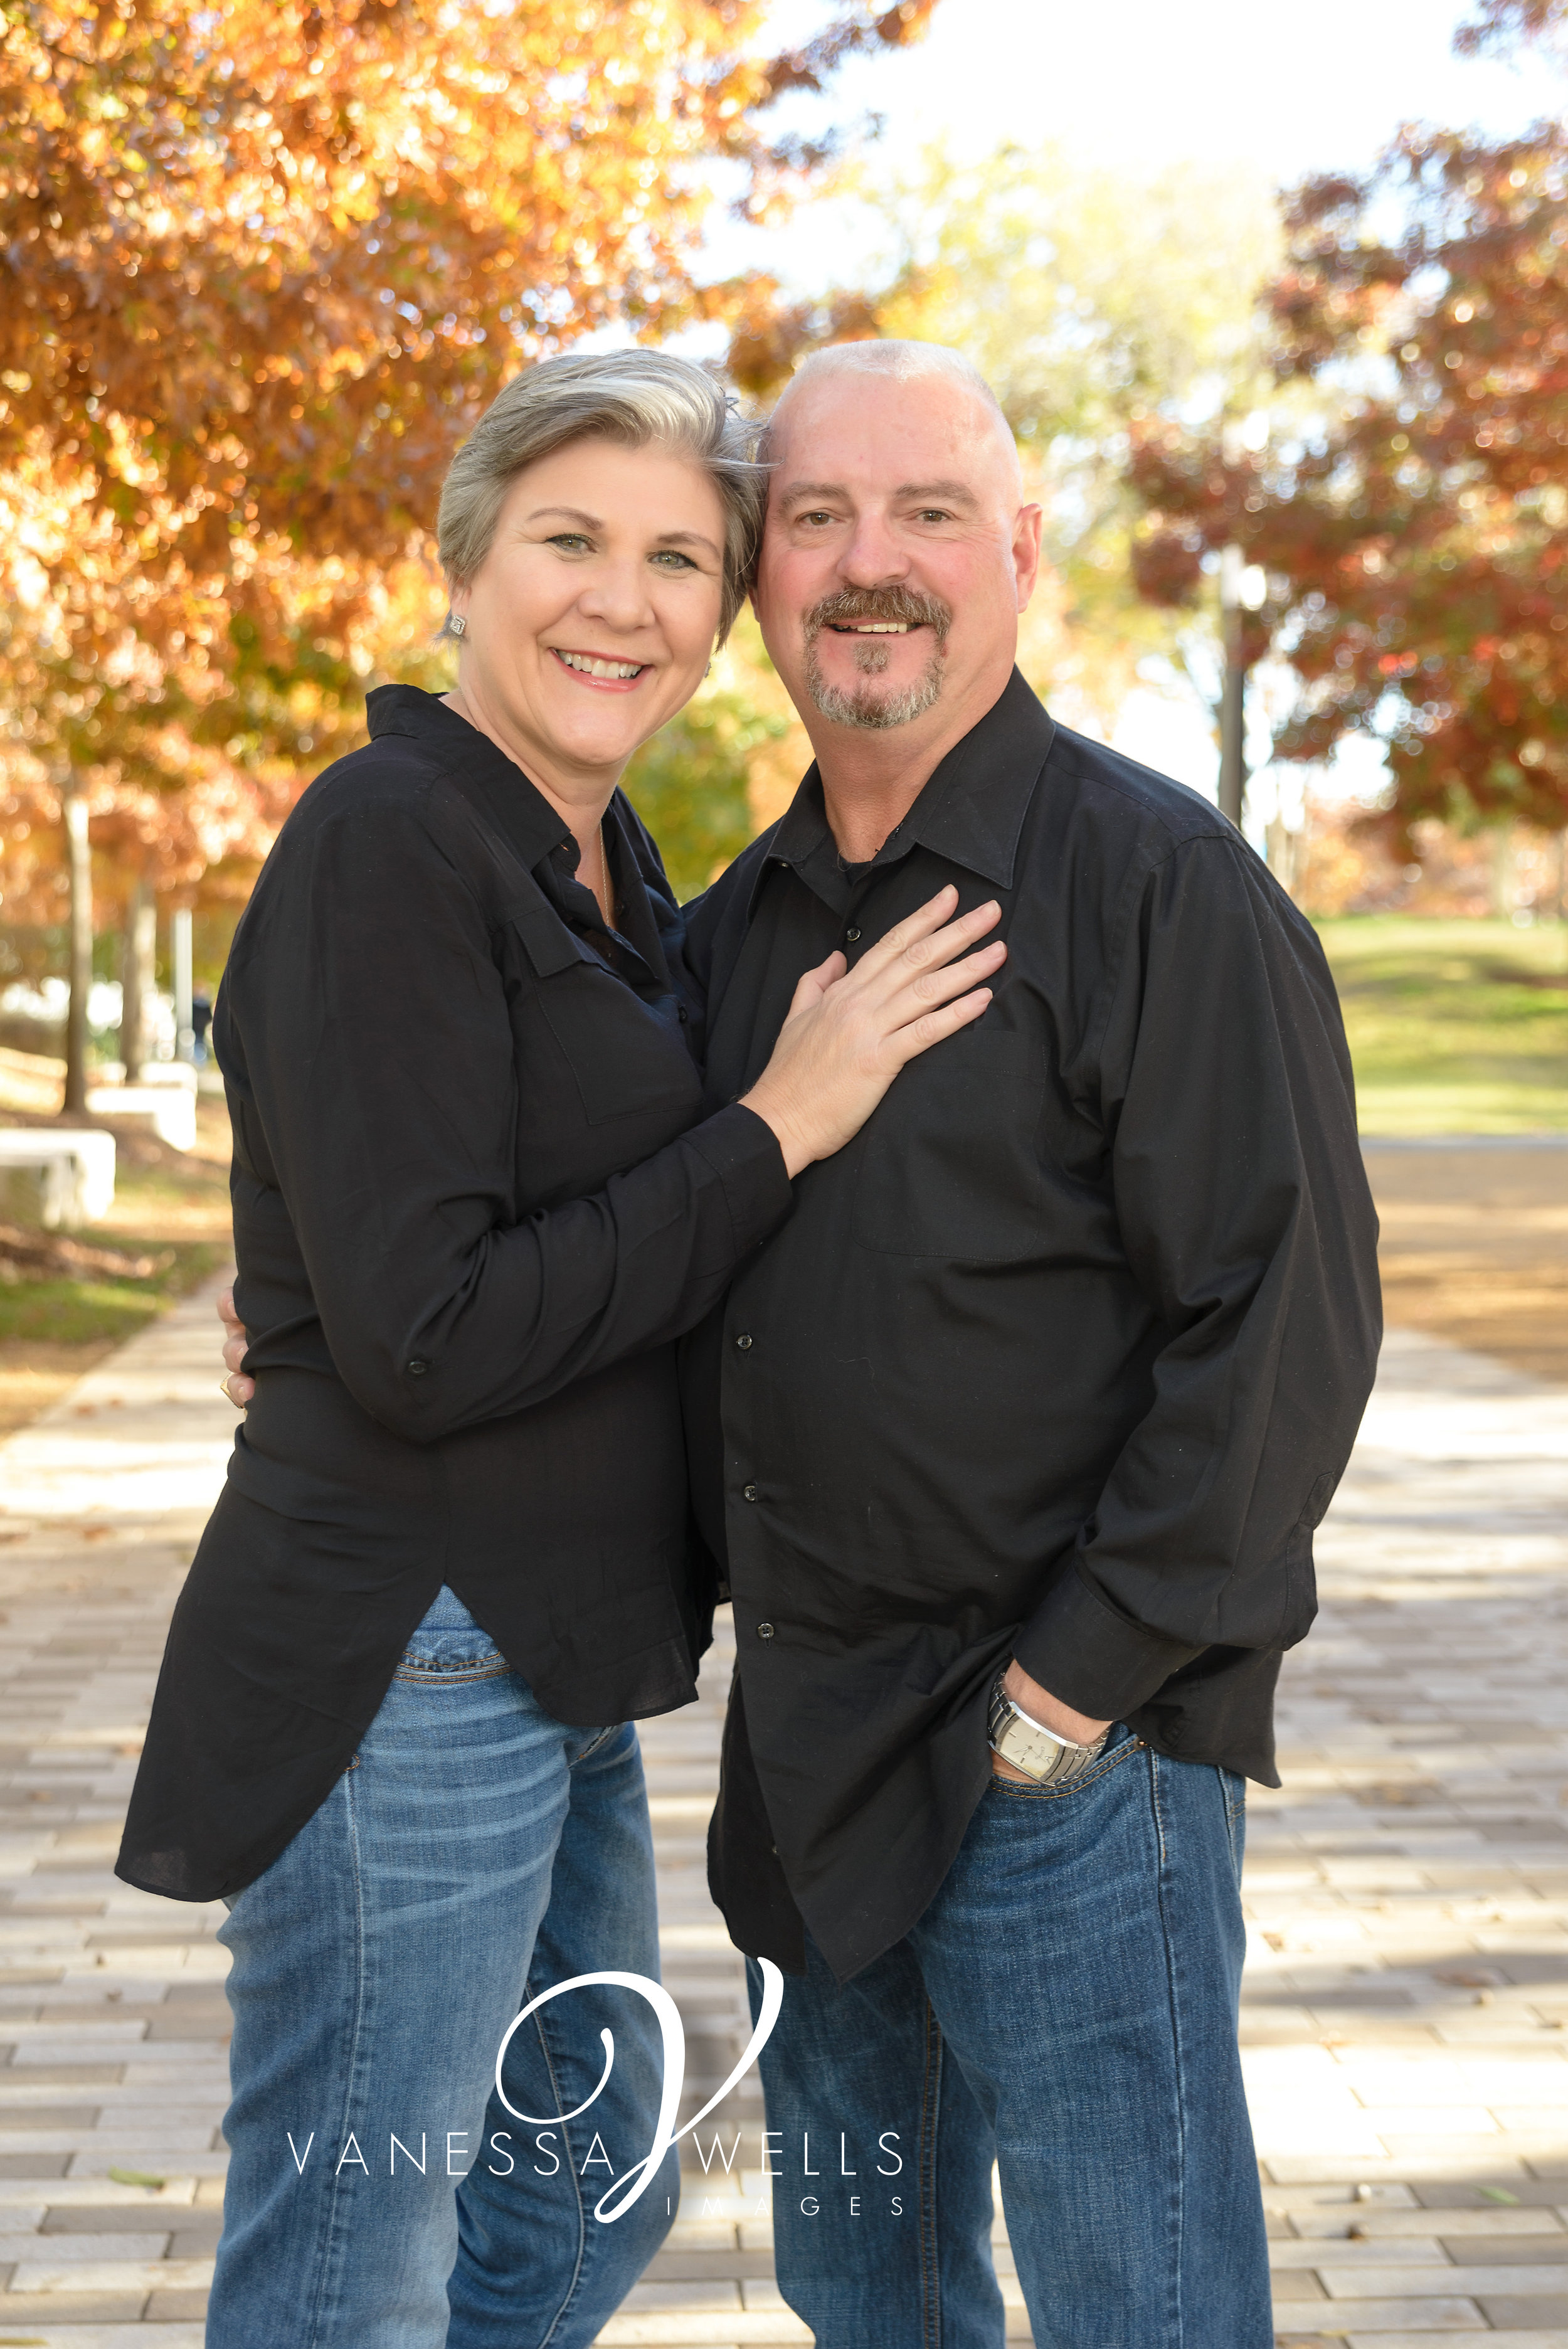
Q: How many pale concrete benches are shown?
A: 3